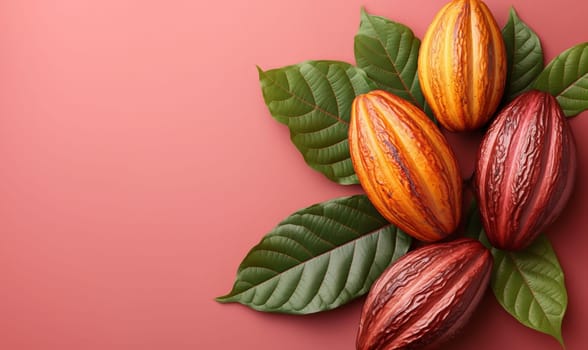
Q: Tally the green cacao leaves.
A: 6